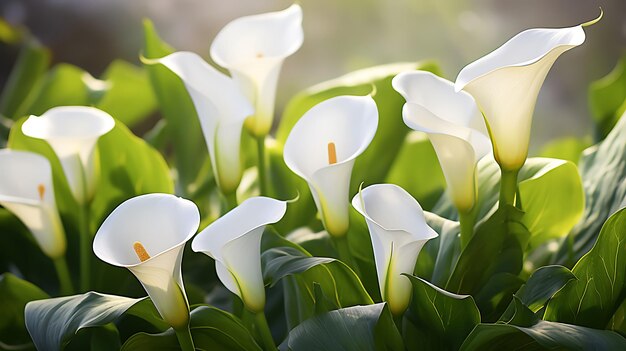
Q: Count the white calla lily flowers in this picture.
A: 10